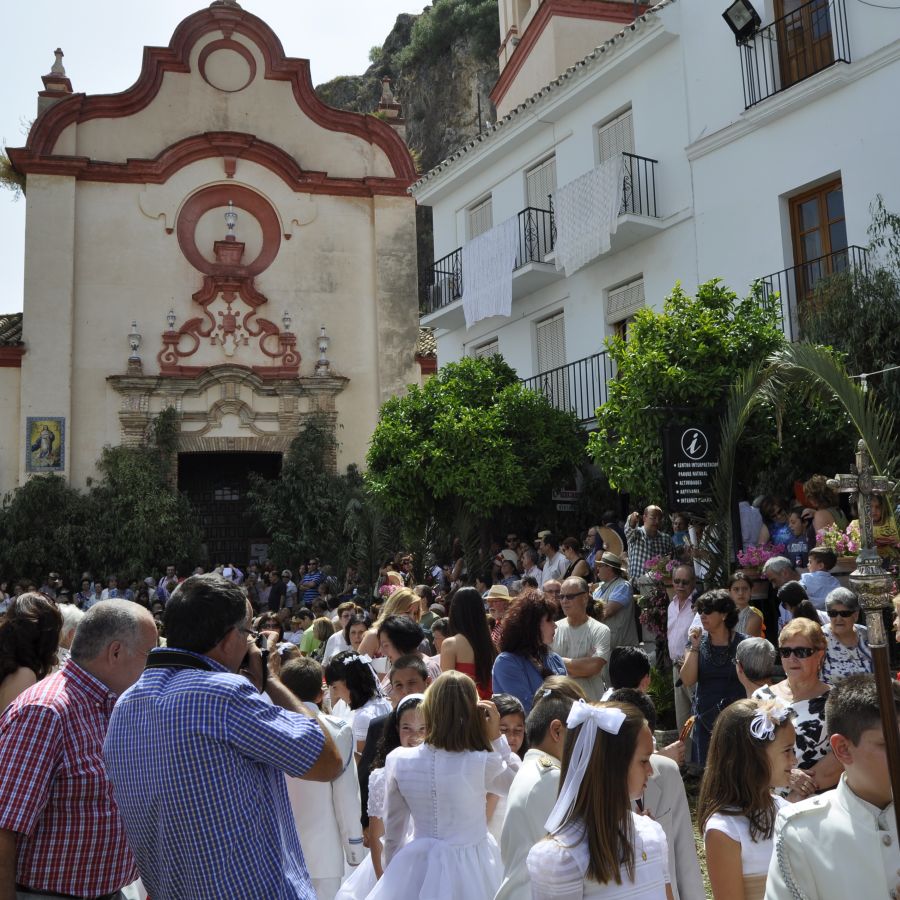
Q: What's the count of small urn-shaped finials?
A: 5